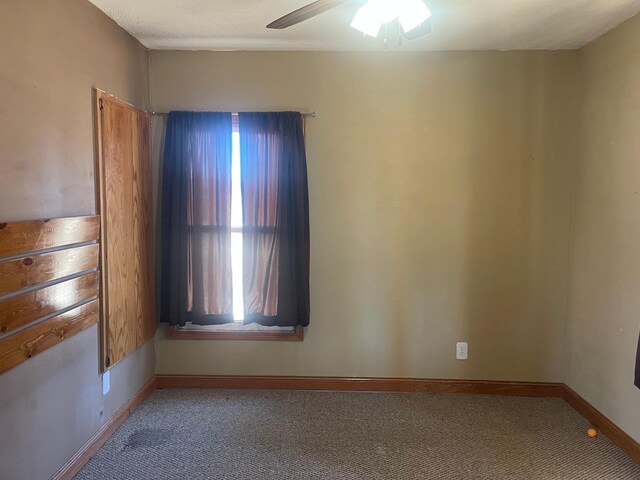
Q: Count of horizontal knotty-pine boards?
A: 4